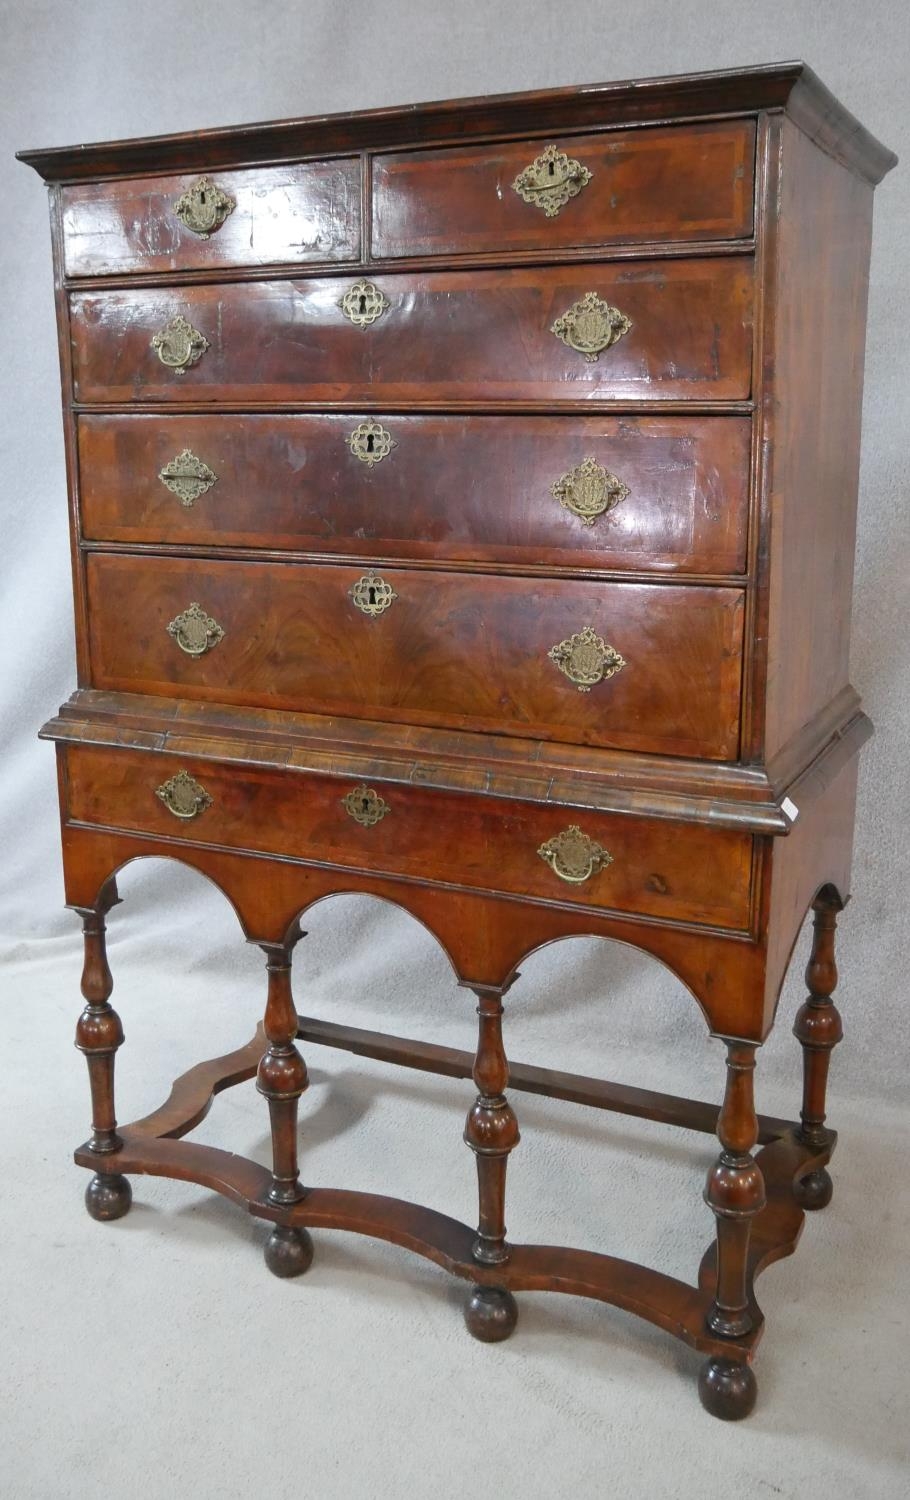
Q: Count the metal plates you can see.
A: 14